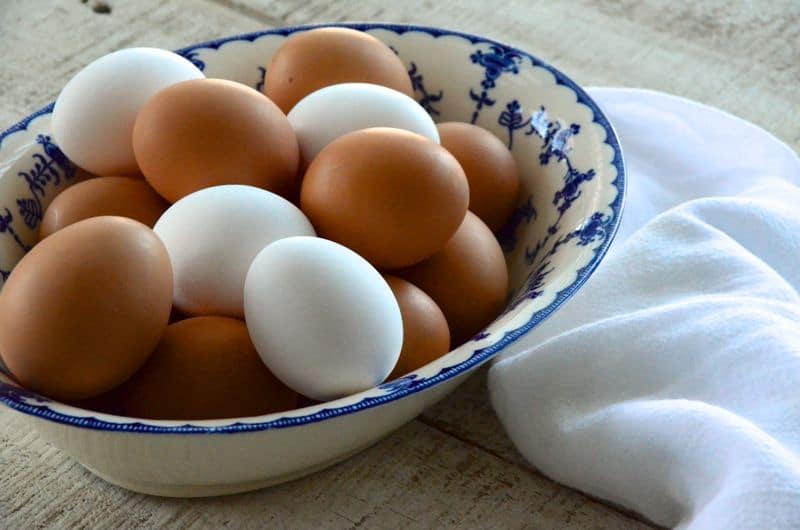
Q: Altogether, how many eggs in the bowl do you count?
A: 13